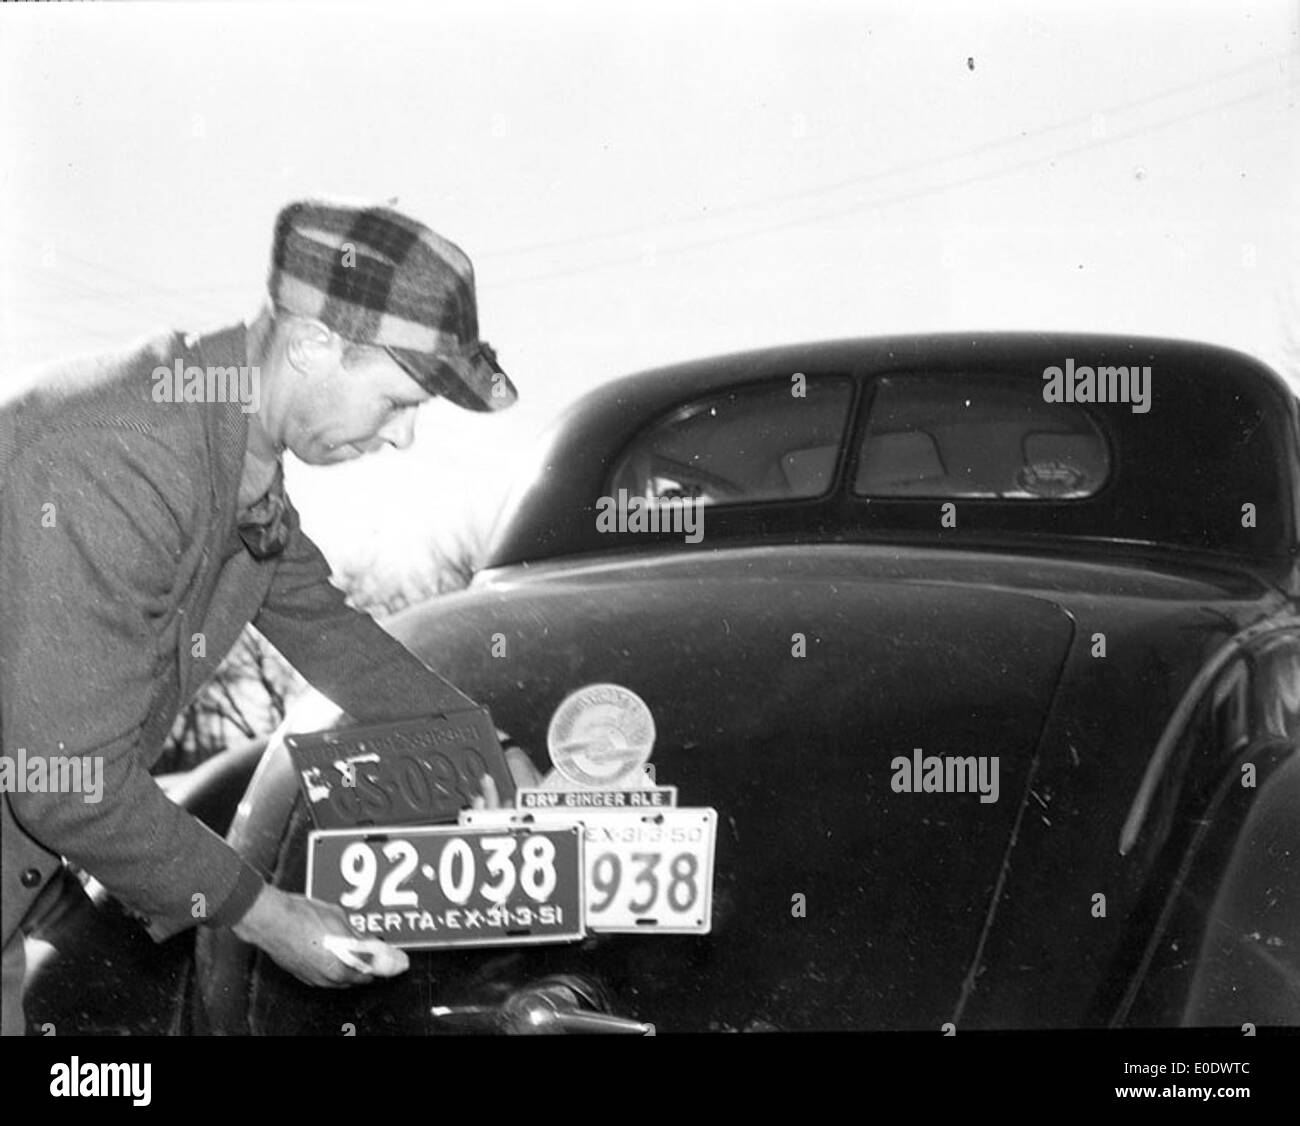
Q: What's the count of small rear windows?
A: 2